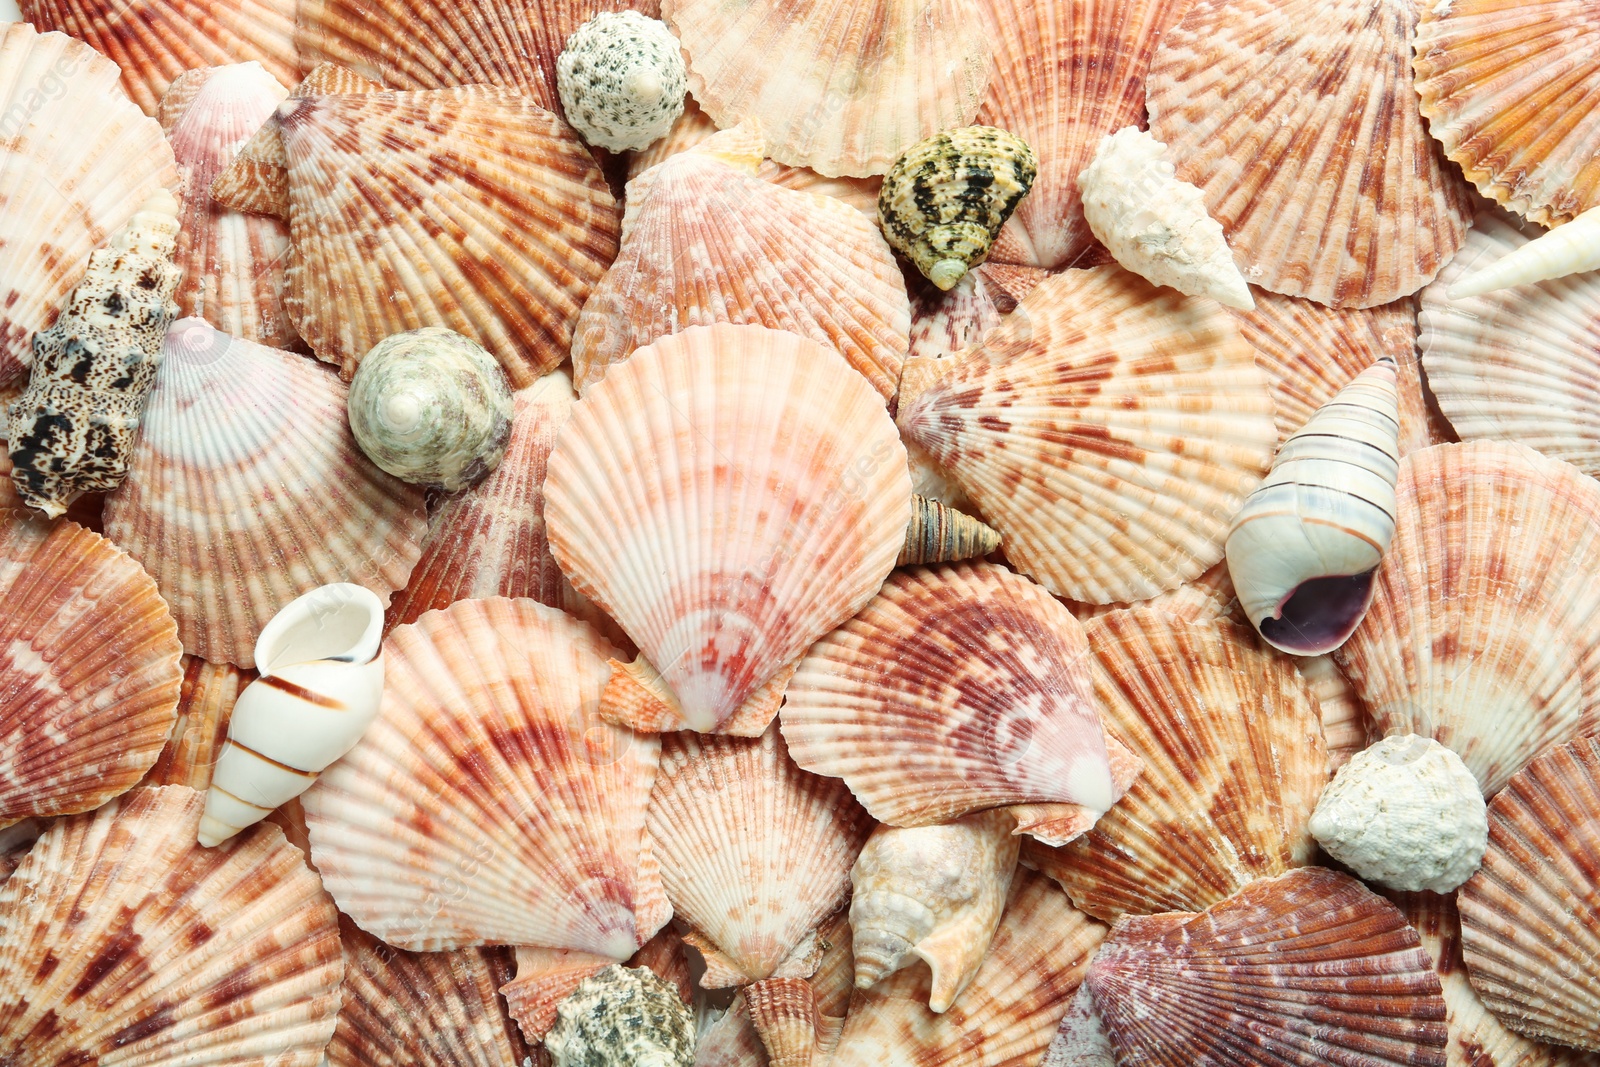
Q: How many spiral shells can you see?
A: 12